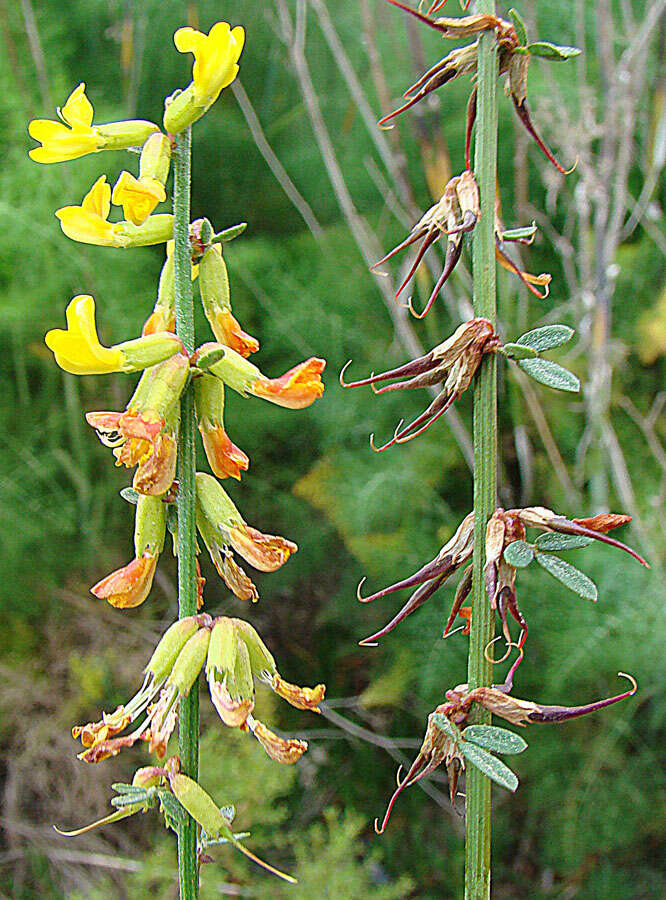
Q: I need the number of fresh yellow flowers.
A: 5